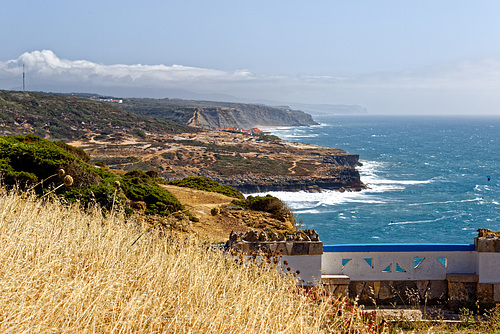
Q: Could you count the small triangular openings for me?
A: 6